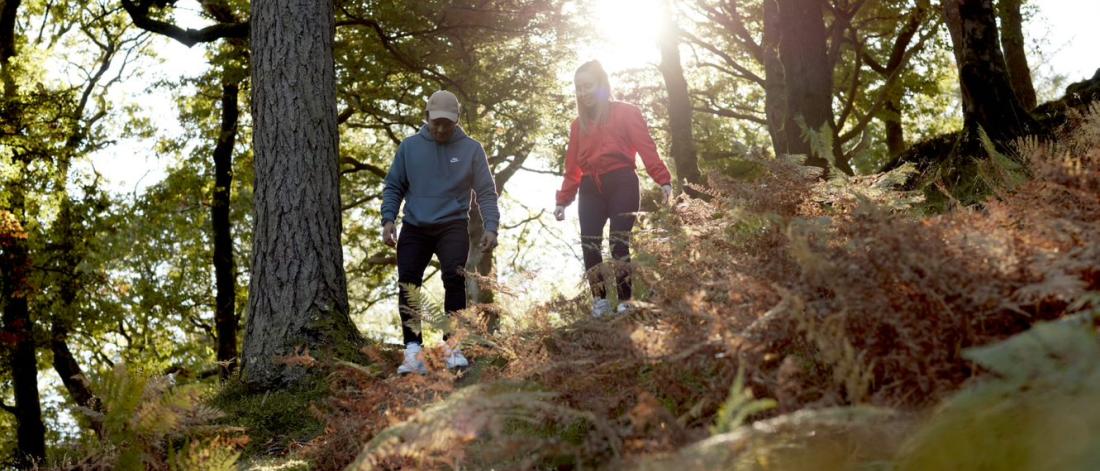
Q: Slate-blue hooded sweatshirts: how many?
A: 1